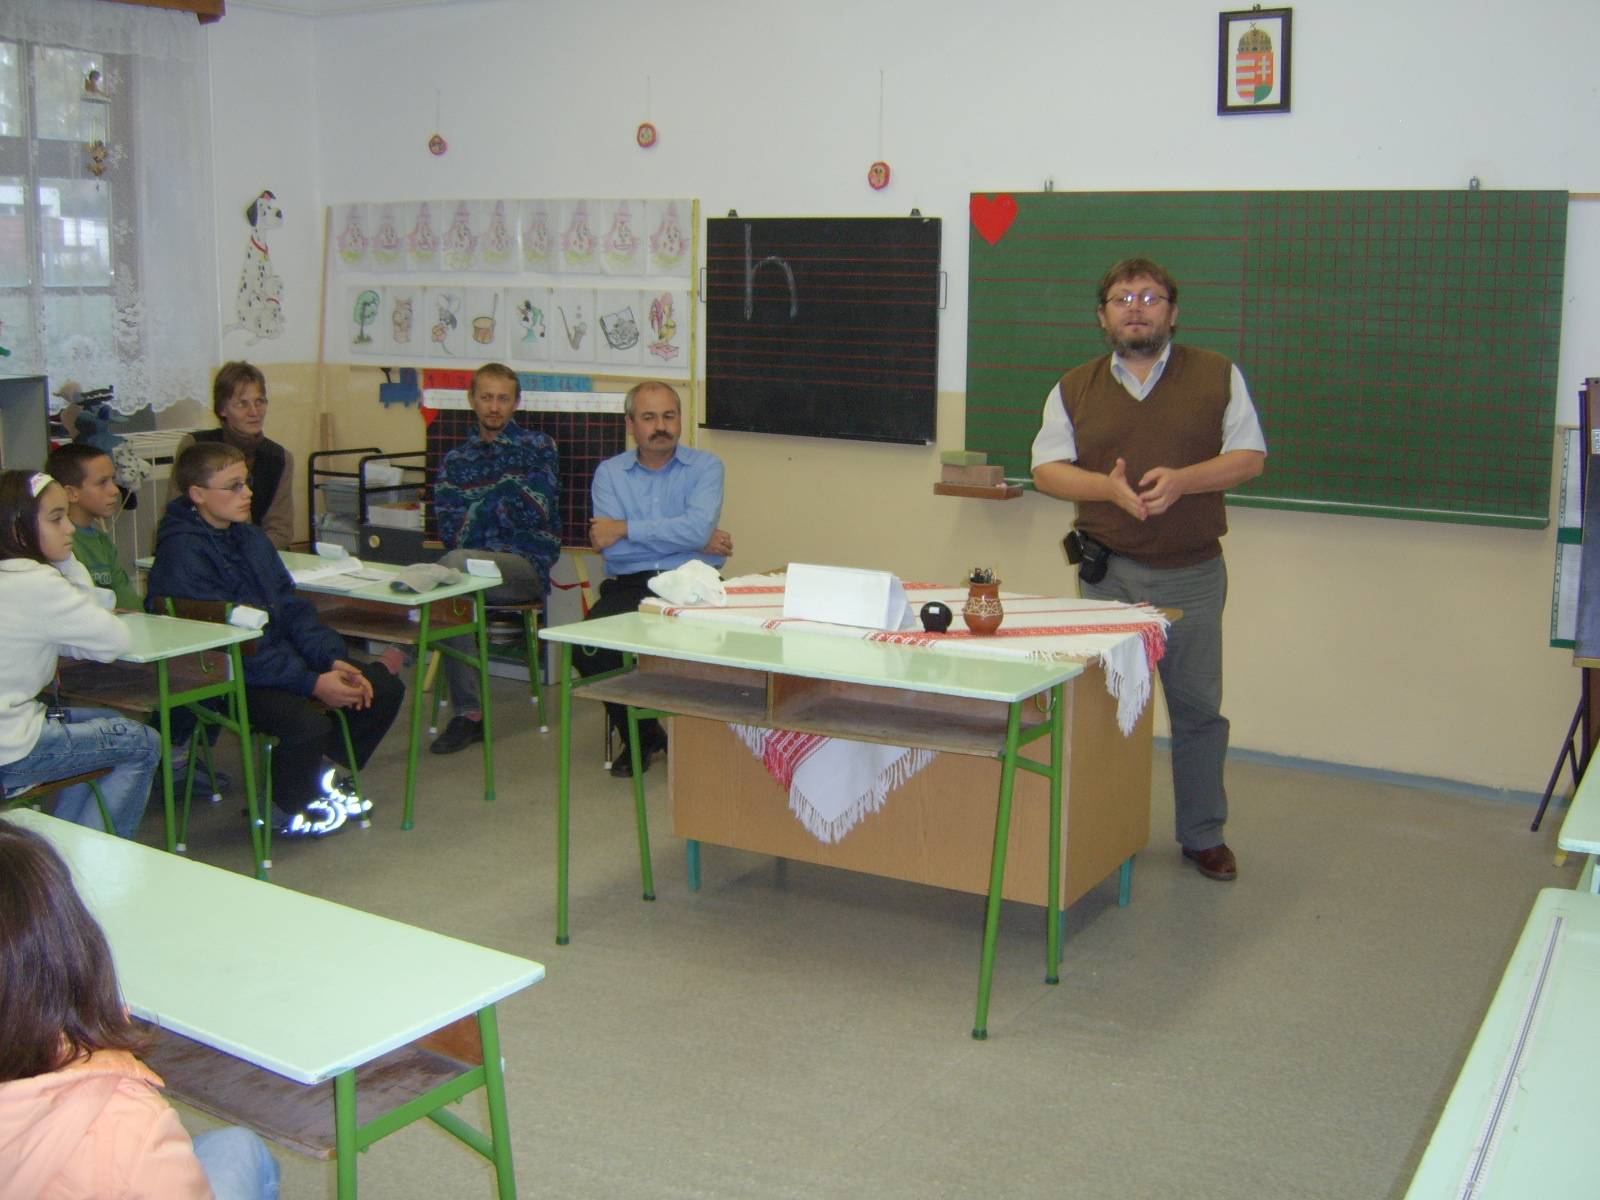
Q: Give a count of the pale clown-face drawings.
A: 9